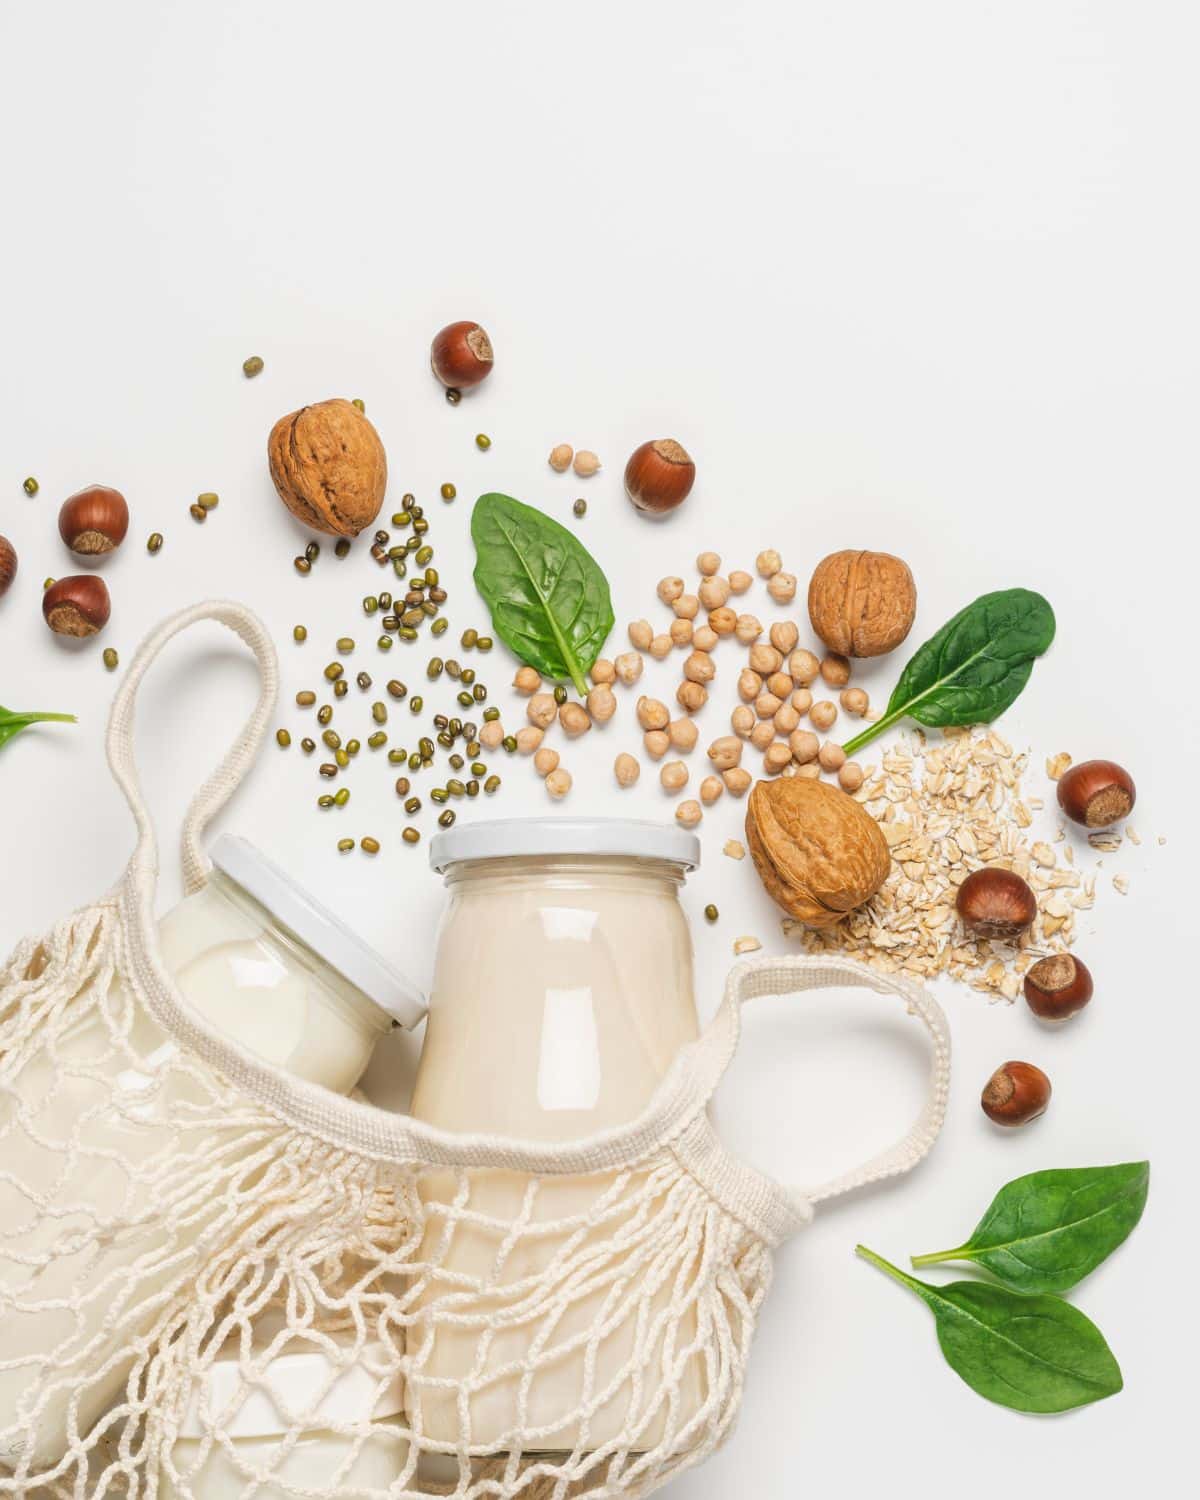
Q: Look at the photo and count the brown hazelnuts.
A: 9